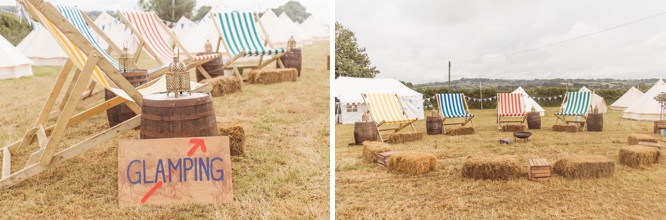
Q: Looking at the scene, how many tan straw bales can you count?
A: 13